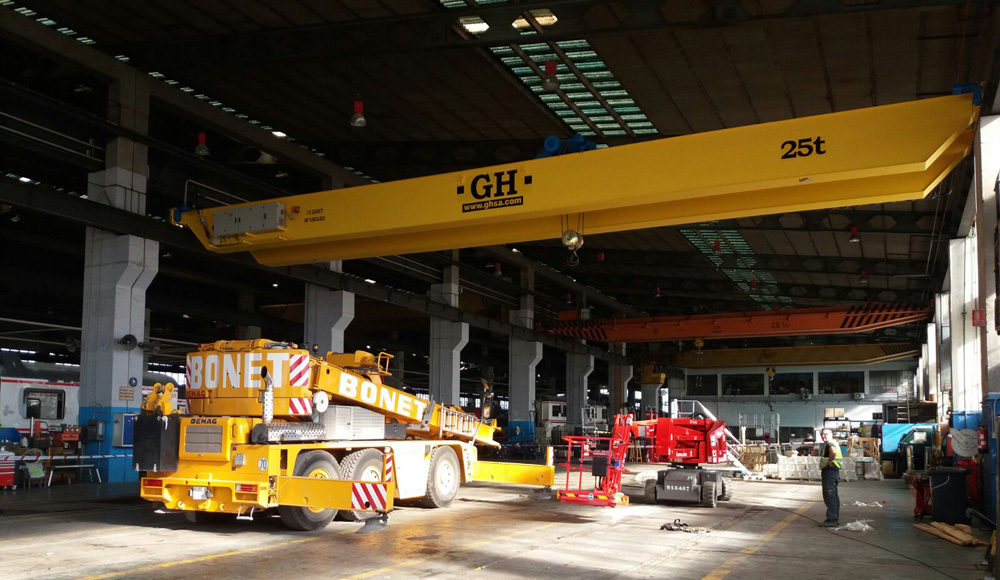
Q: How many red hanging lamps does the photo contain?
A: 11